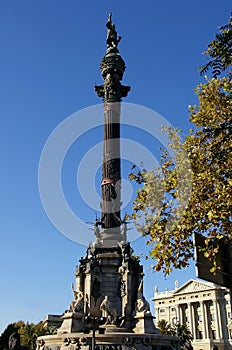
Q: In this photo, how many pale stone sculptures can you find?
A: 3